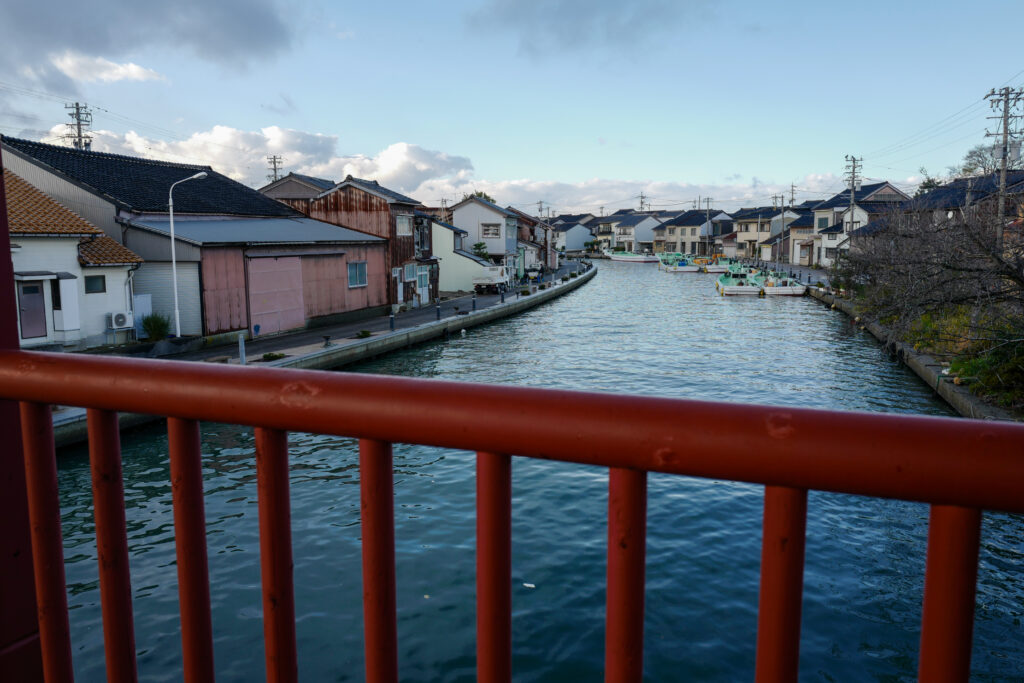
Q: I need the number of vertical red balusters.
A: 9